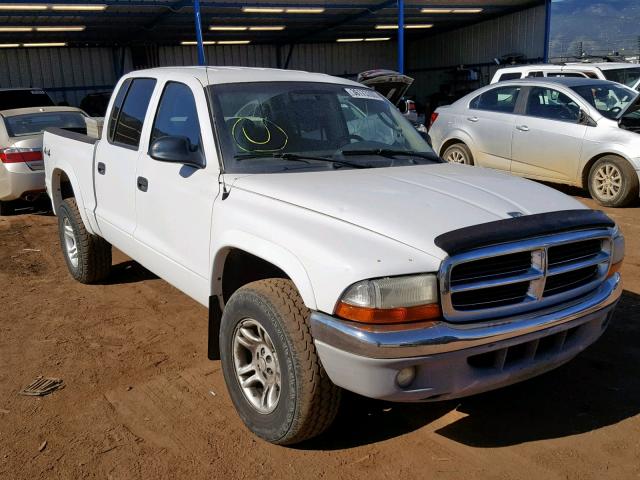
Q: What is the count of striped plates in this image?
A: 0